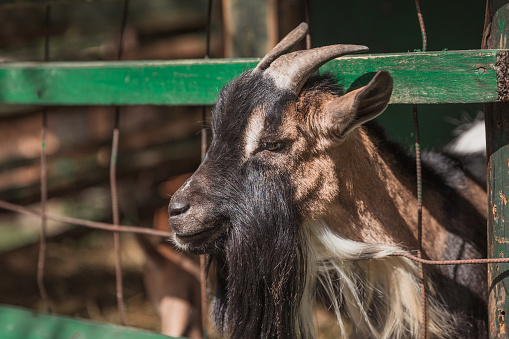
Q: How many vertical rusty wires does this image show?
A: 5